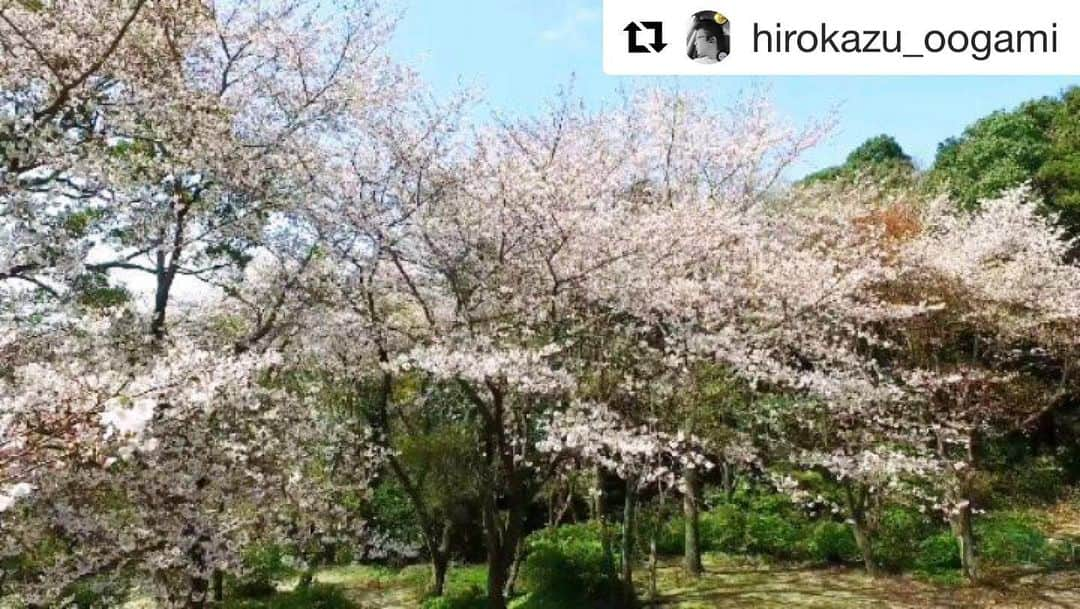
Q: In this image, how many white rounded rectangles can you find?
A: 1